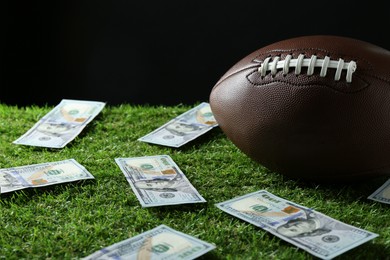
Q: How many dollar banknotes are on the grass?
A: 7